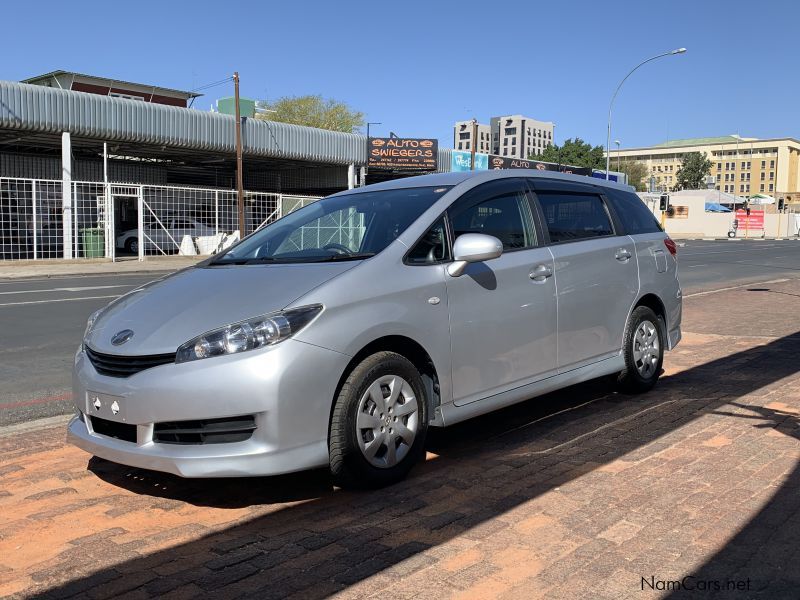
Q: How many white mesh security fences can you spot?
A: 1